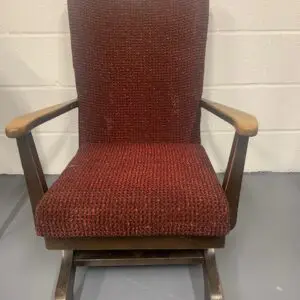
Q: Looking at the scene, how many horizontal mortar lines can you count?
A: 3